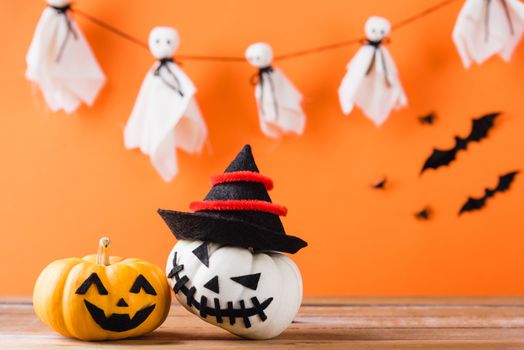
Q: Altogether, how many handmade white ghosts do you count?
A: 5